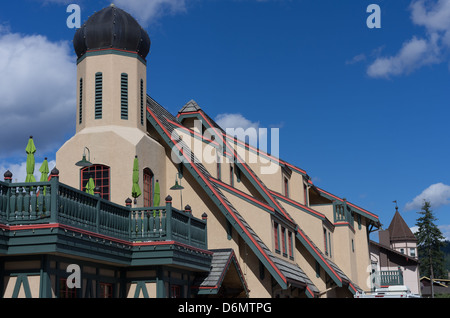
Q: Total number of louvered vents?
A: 4